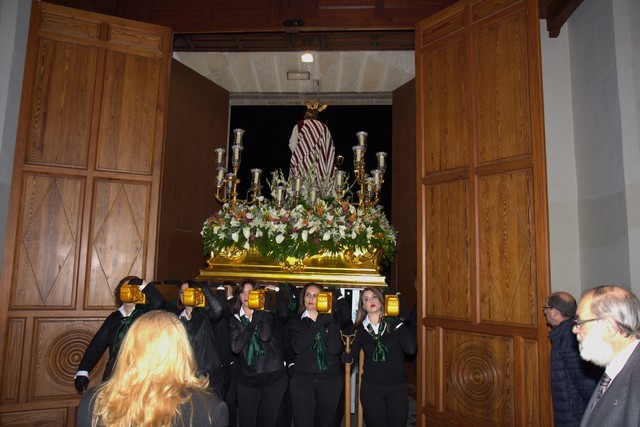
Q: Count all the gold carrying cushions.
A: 5